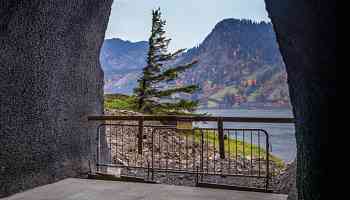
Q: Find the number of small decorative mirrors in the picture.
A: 0